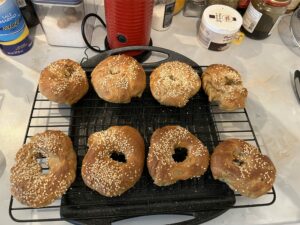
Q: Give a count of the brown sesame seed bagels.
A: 8